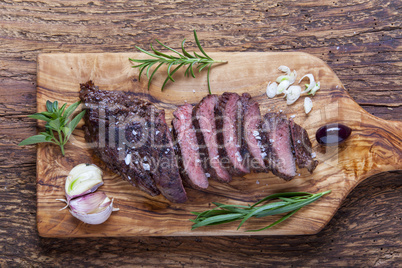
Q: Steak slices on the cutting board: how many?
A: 6